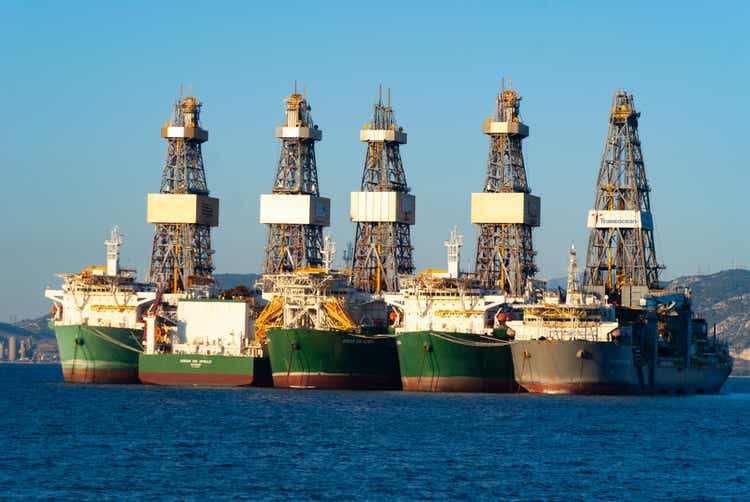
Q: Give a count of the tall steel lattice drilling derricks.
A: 5